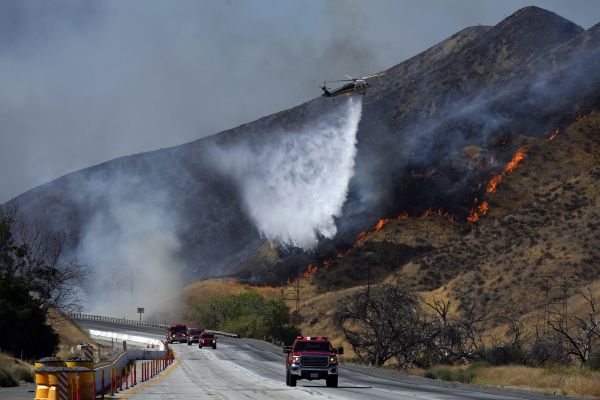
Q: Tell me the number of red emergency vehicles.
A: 4